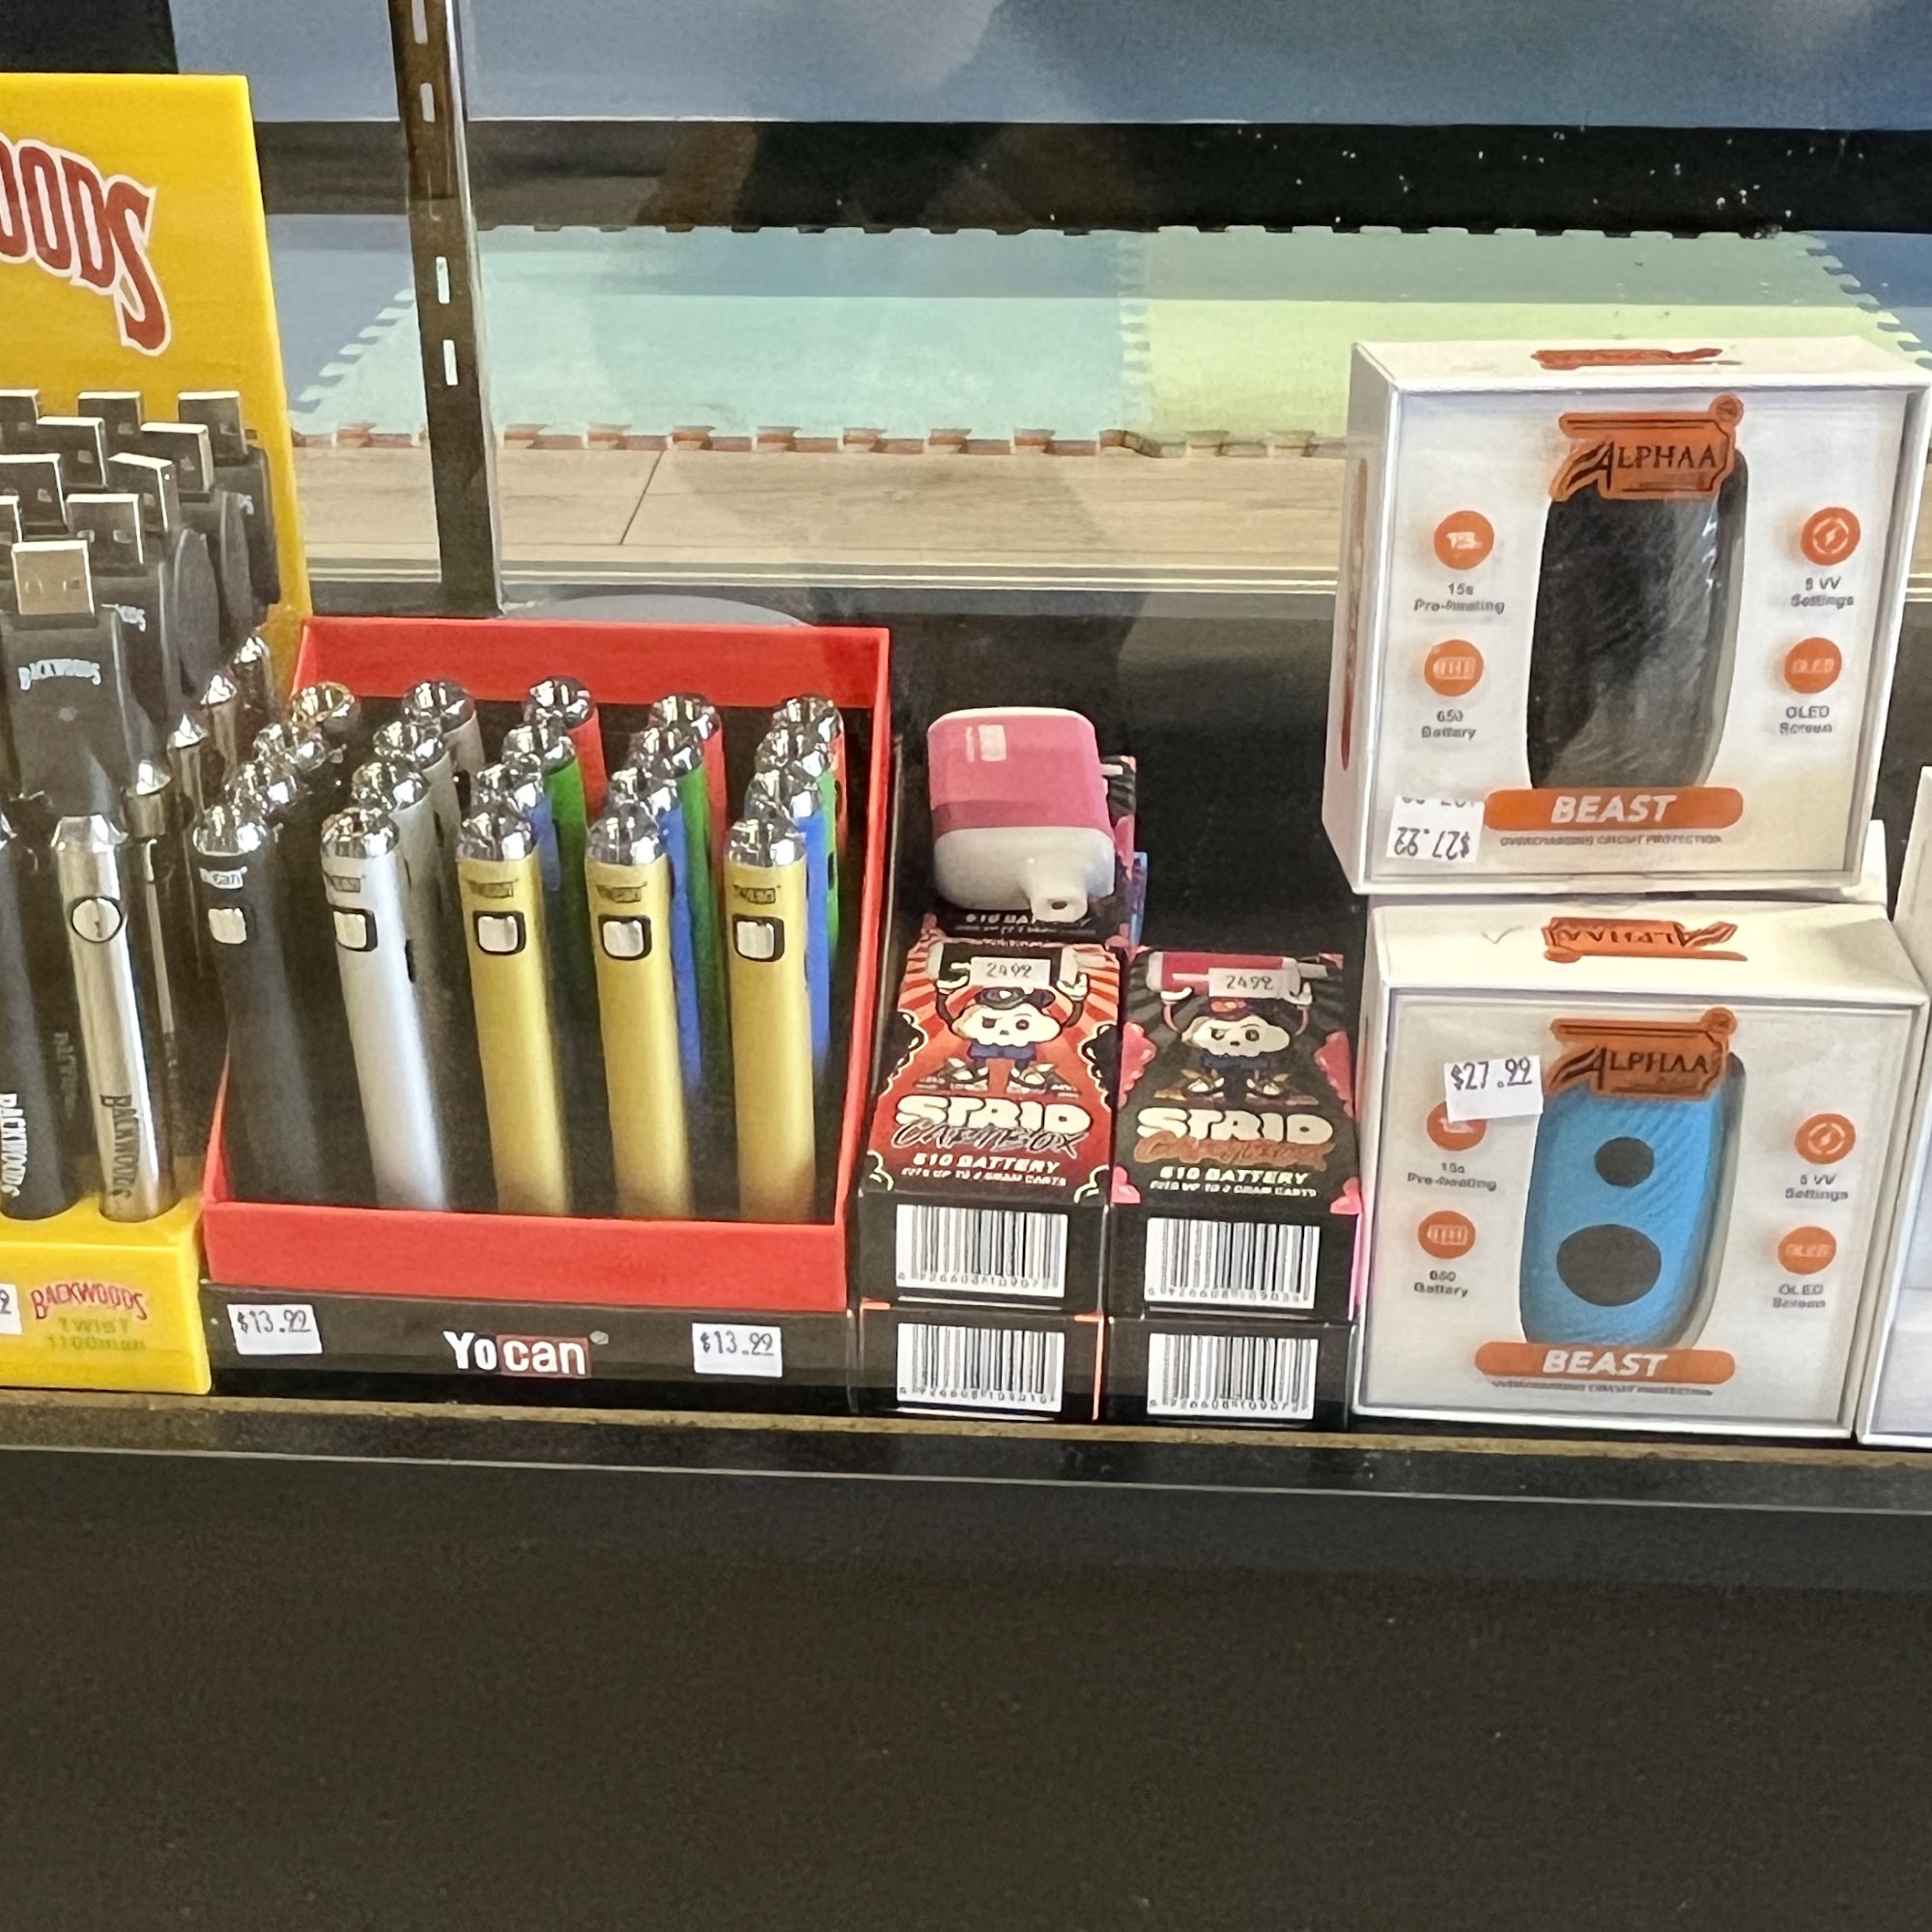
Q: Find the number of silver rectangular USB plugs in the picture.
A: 10